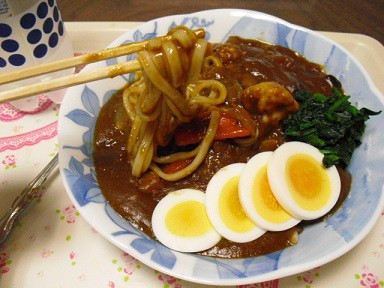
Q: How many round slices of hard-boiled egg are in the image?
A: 4